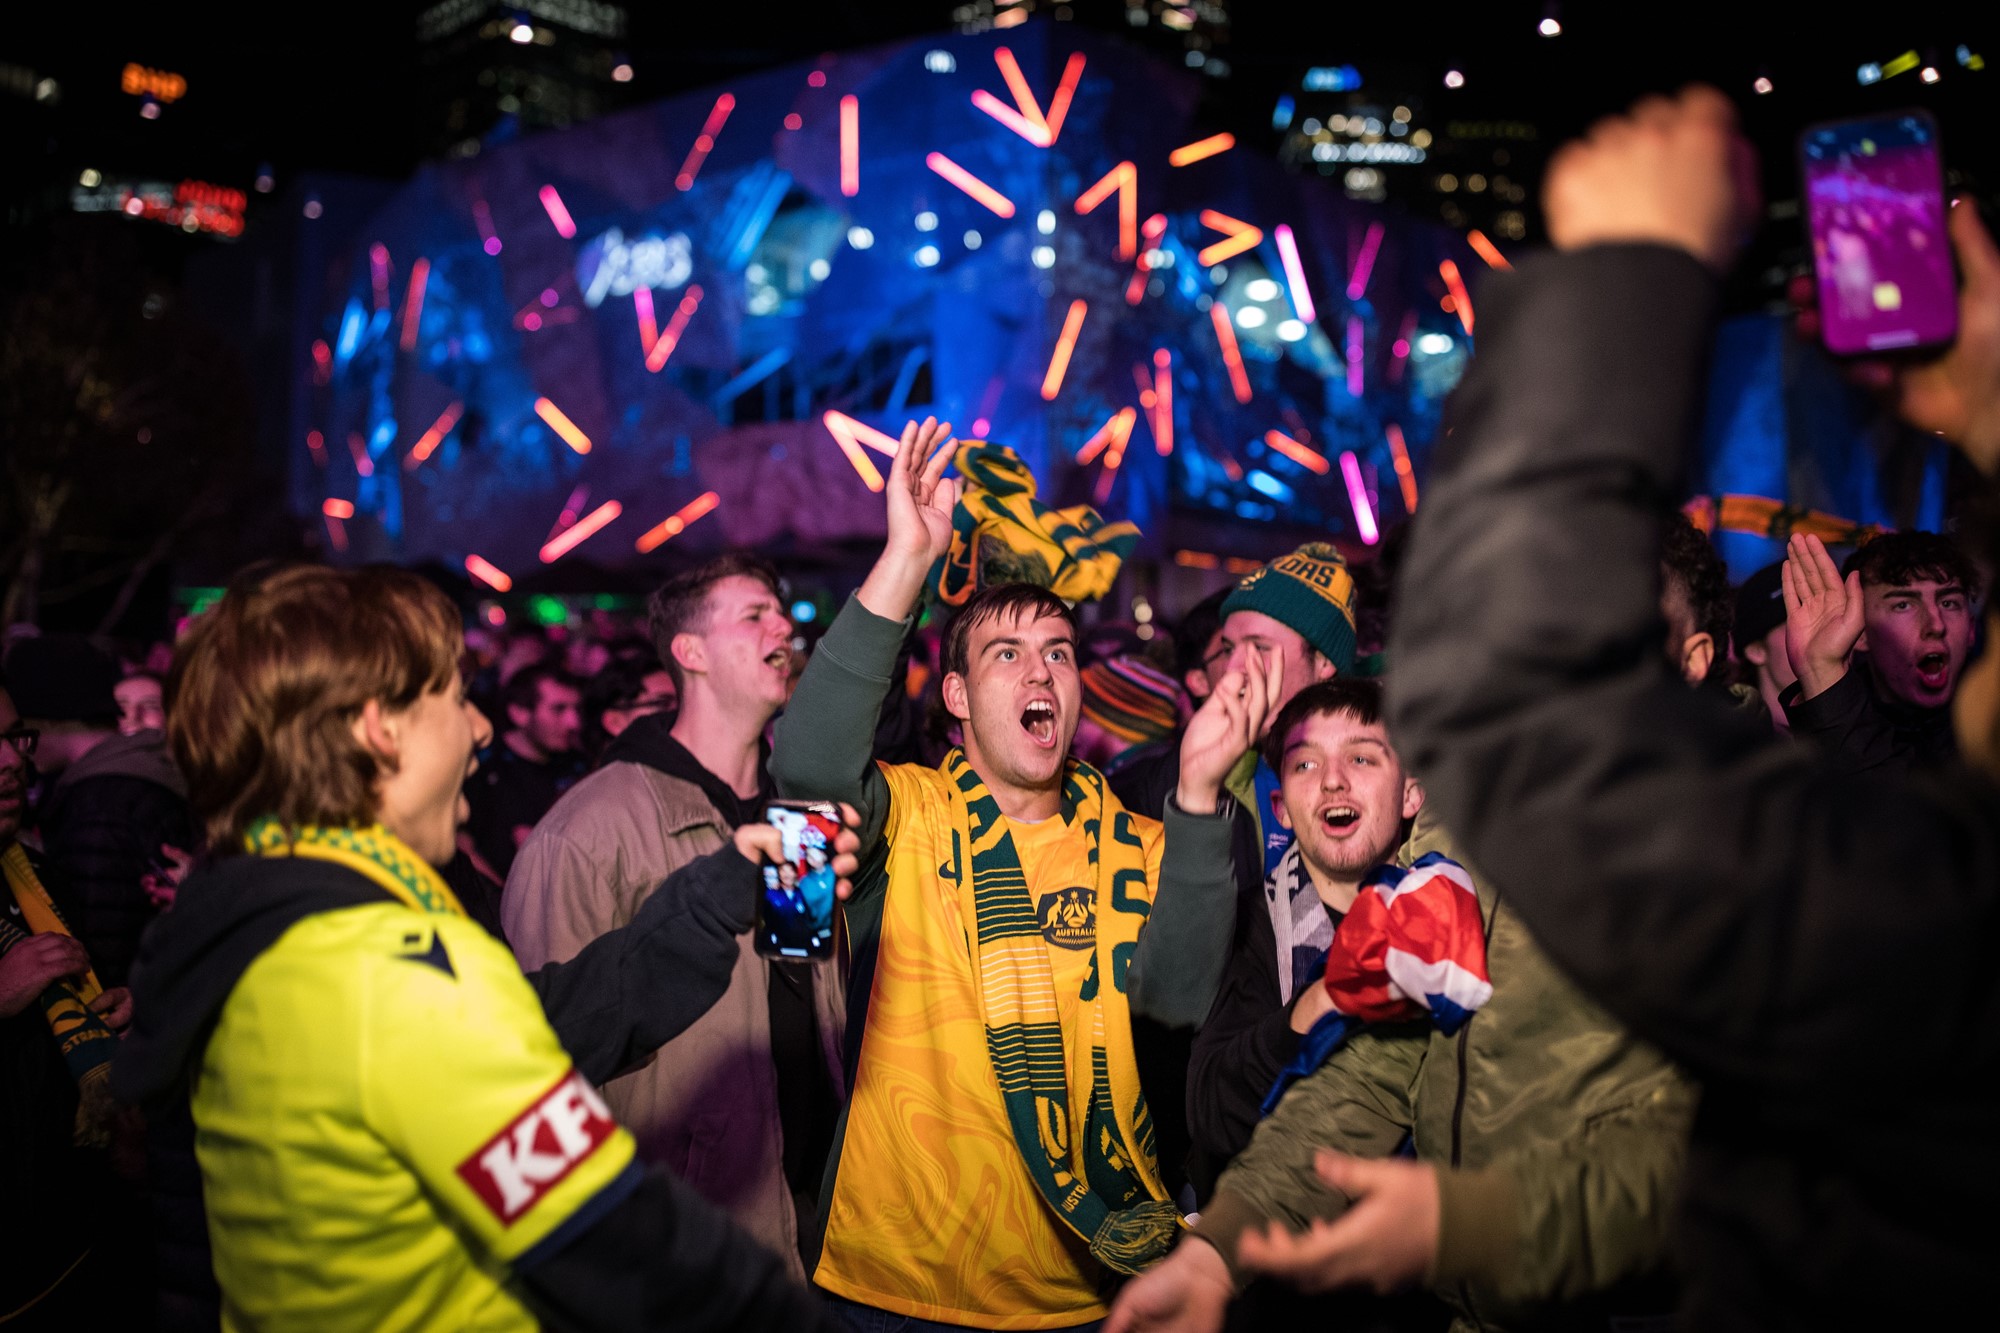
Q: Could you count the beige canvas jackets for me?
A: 1